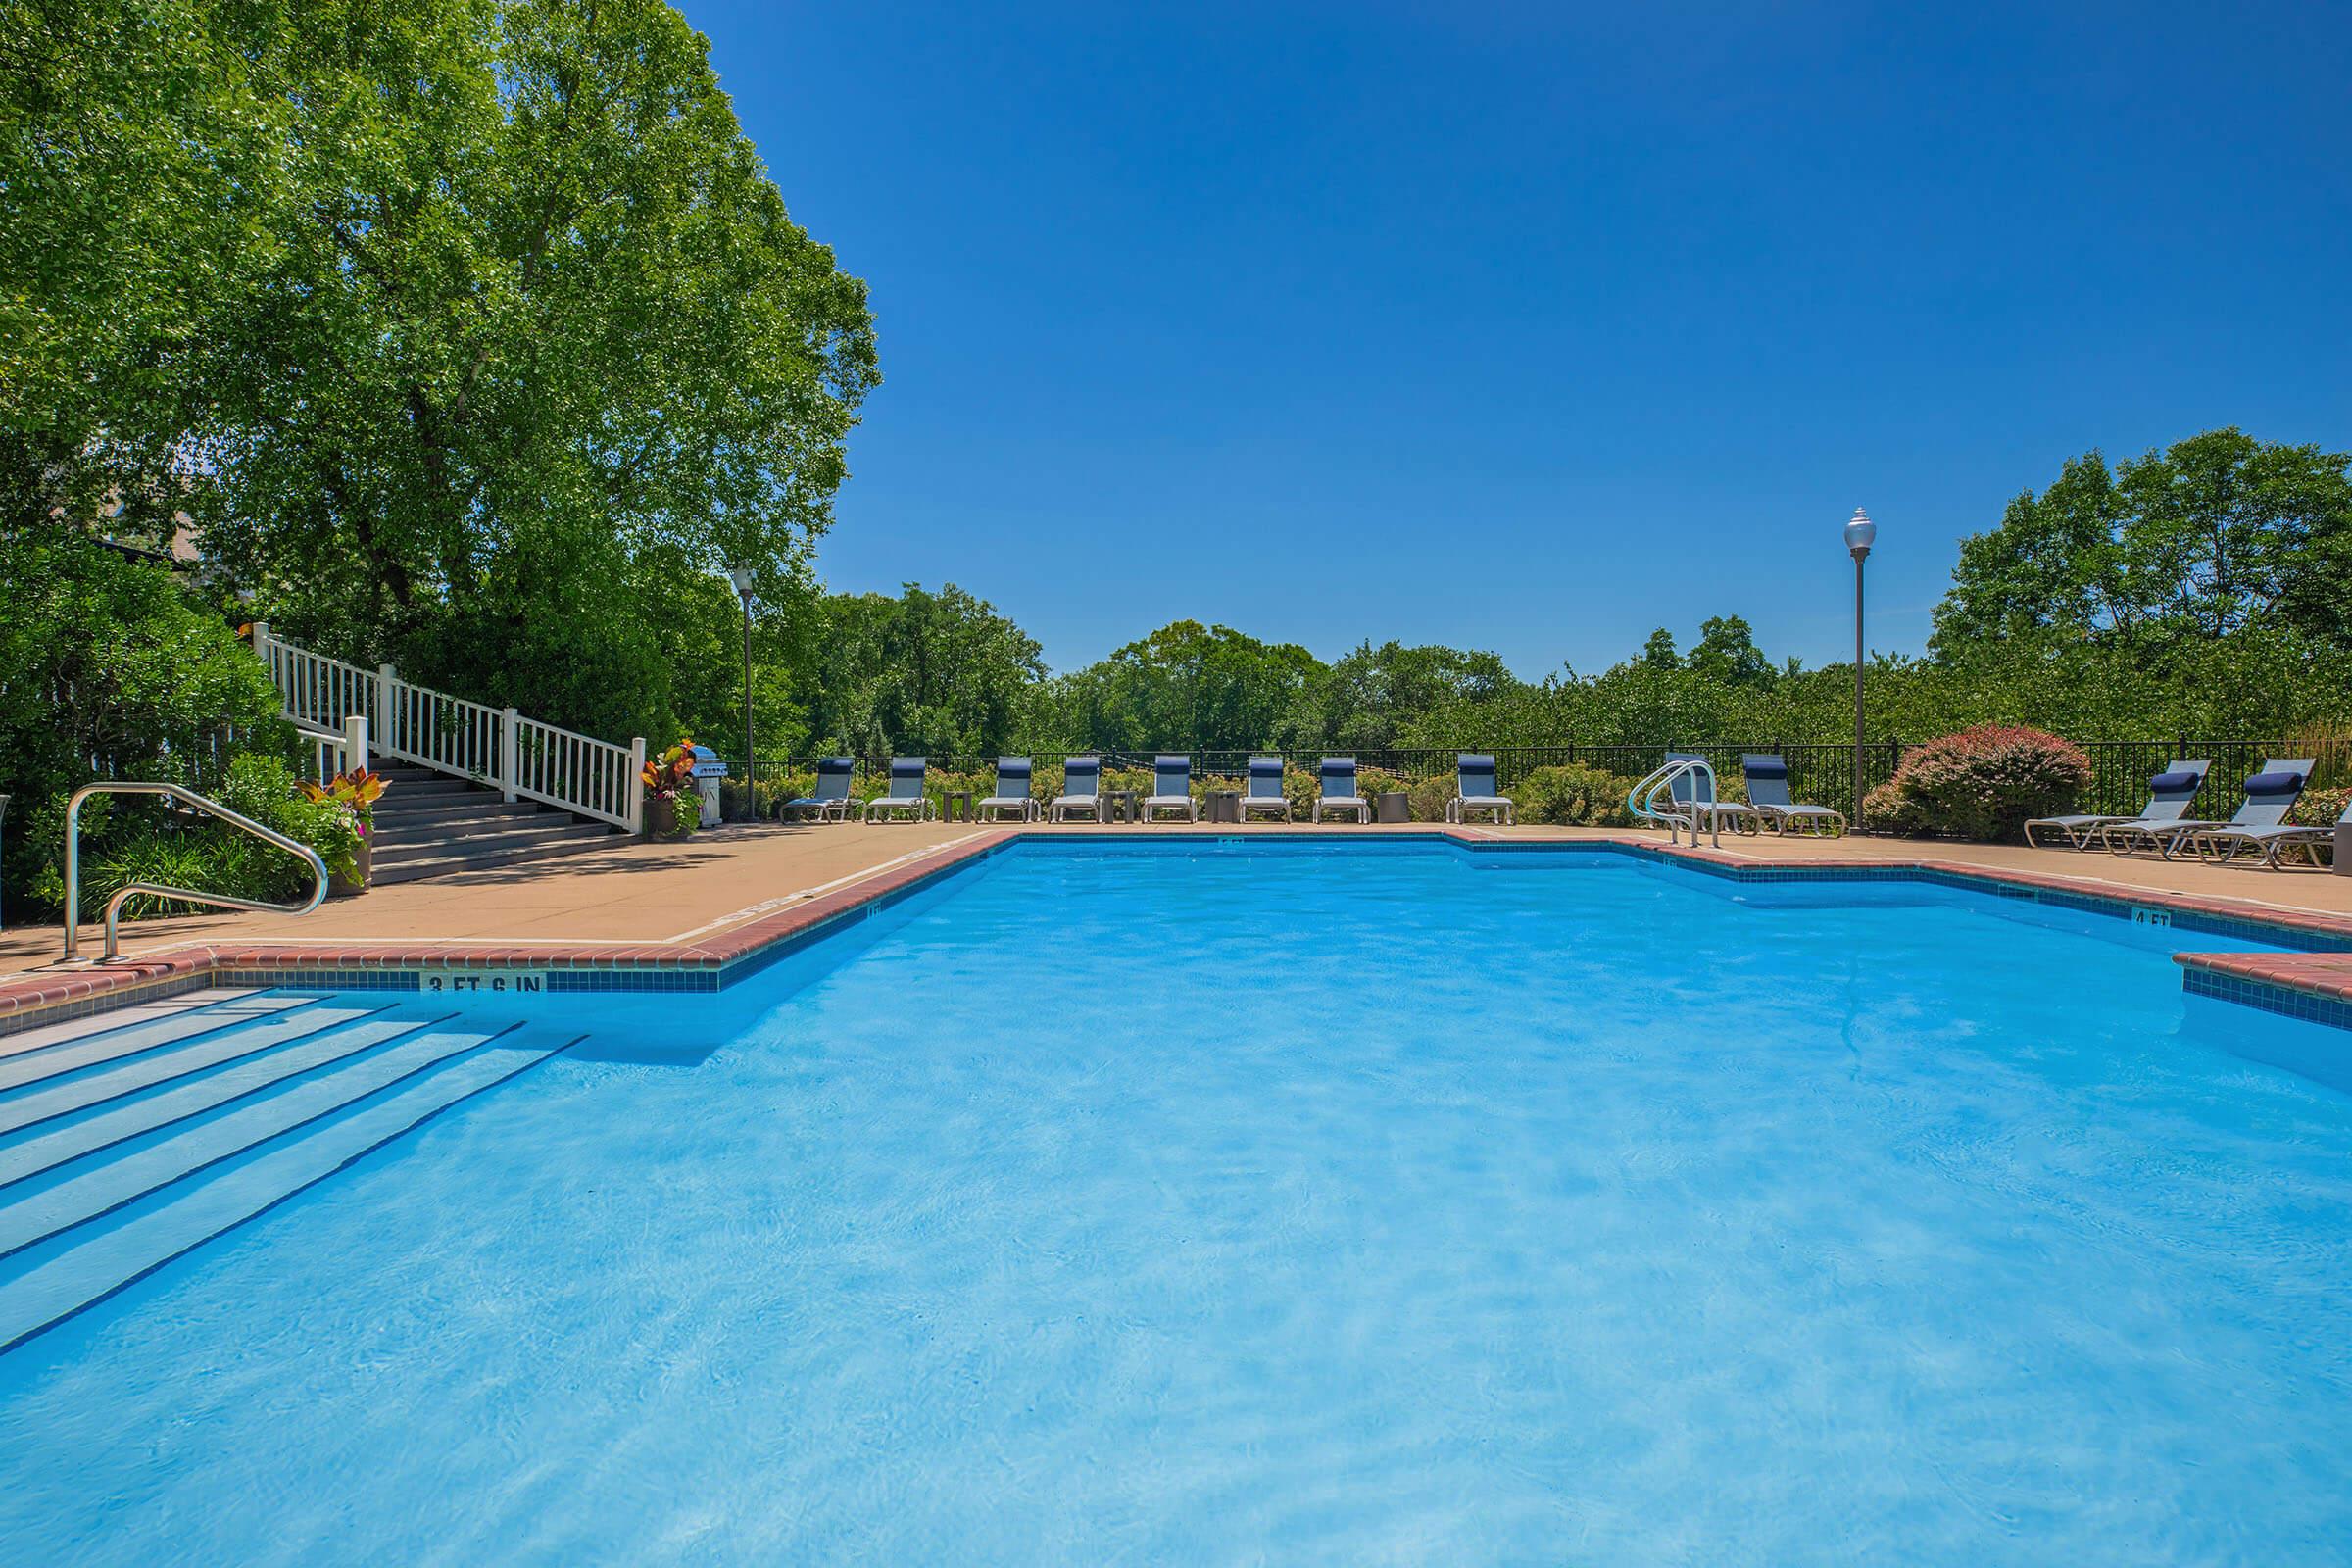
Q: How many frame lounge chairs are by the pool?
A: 13